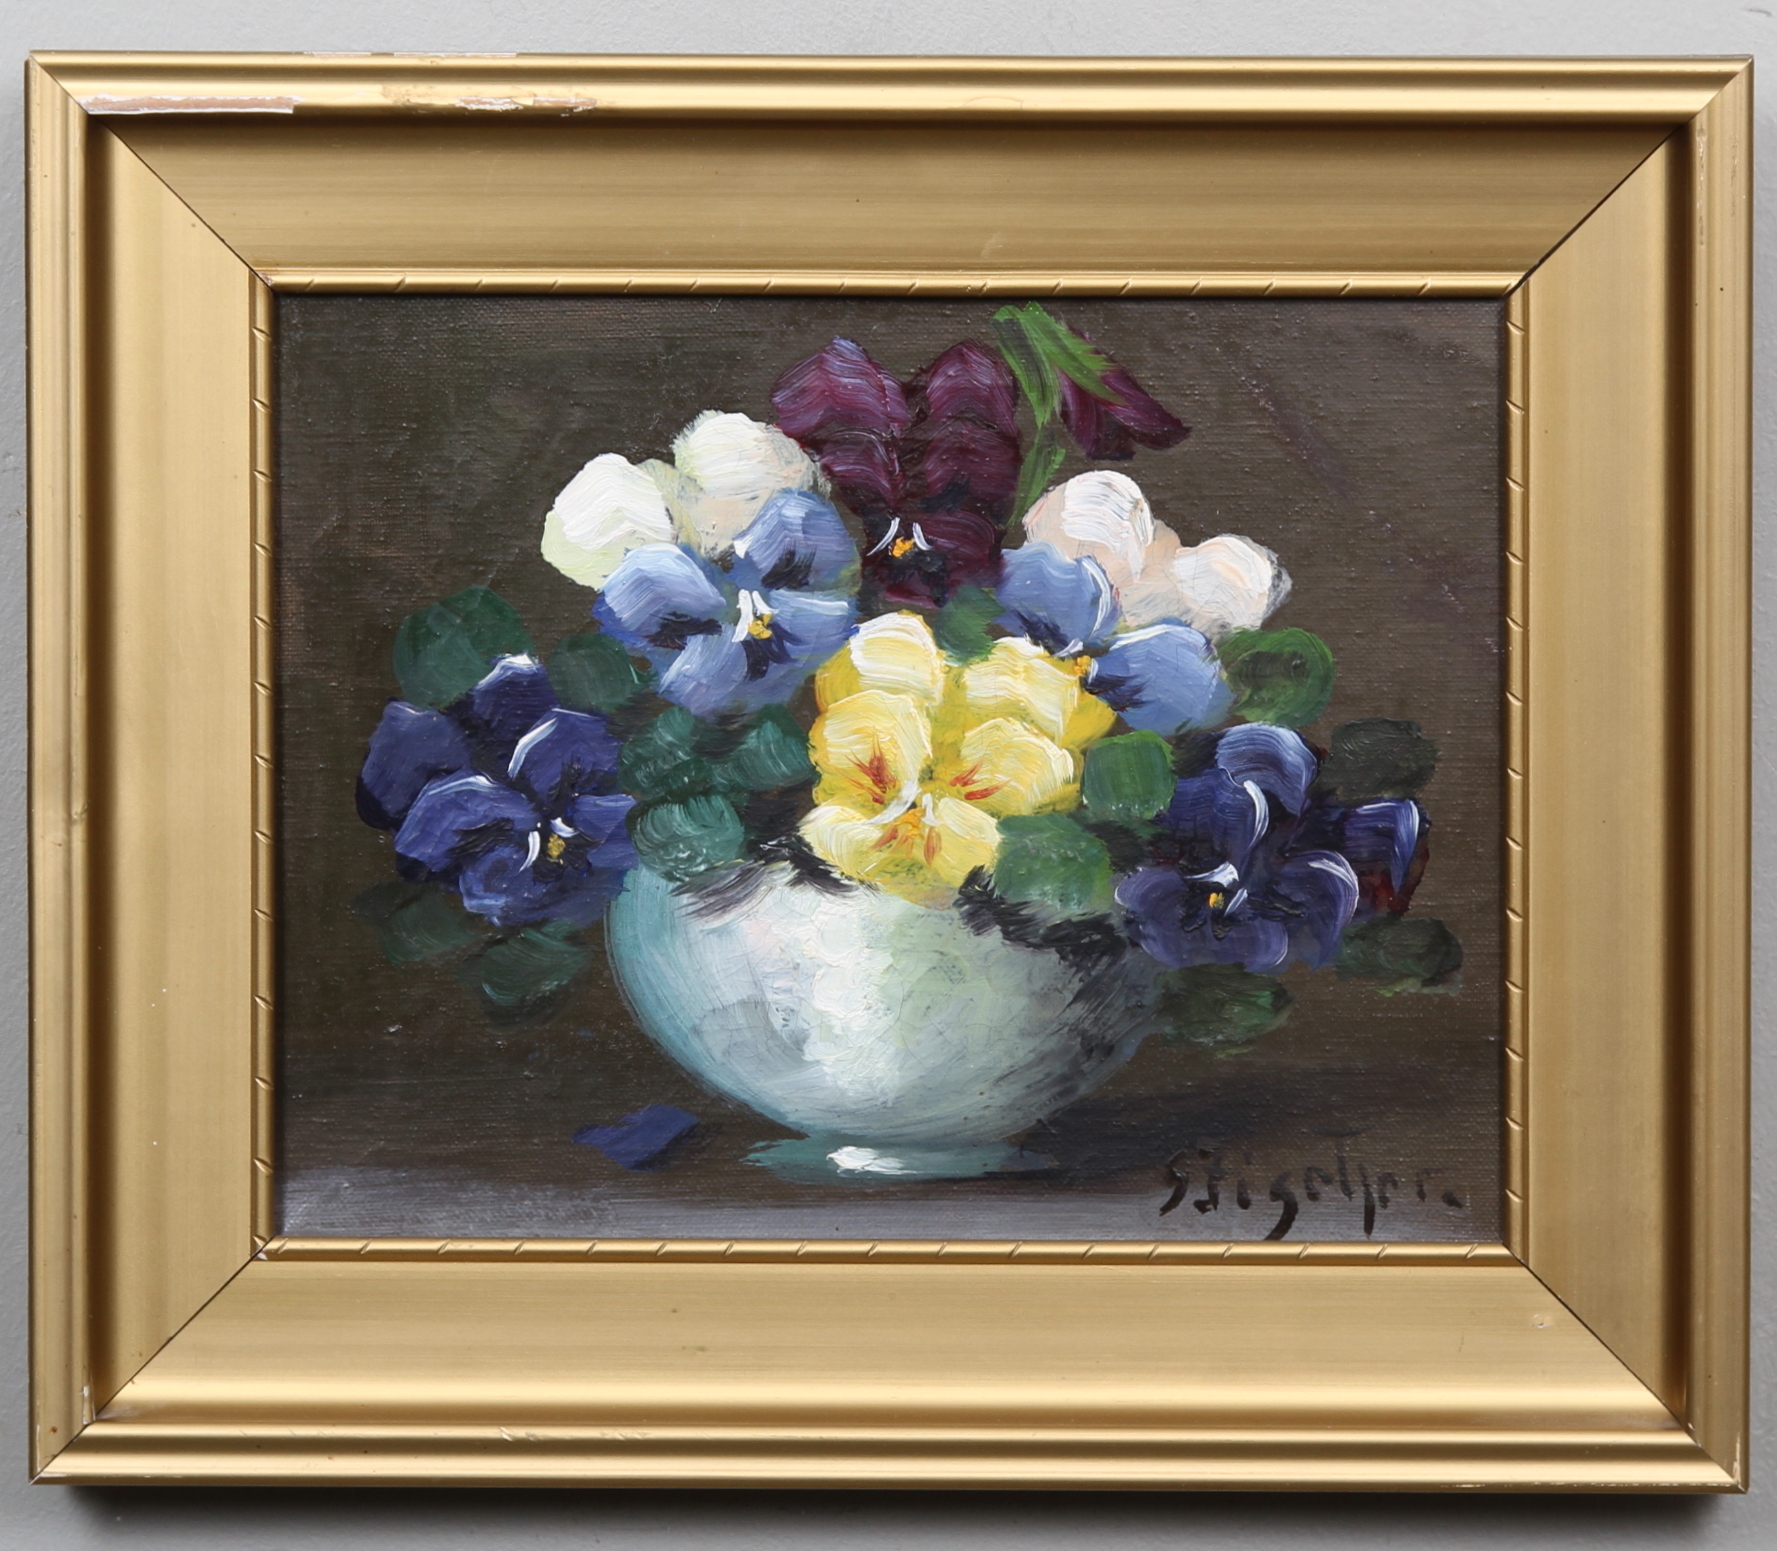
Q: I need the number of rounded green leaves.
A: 14